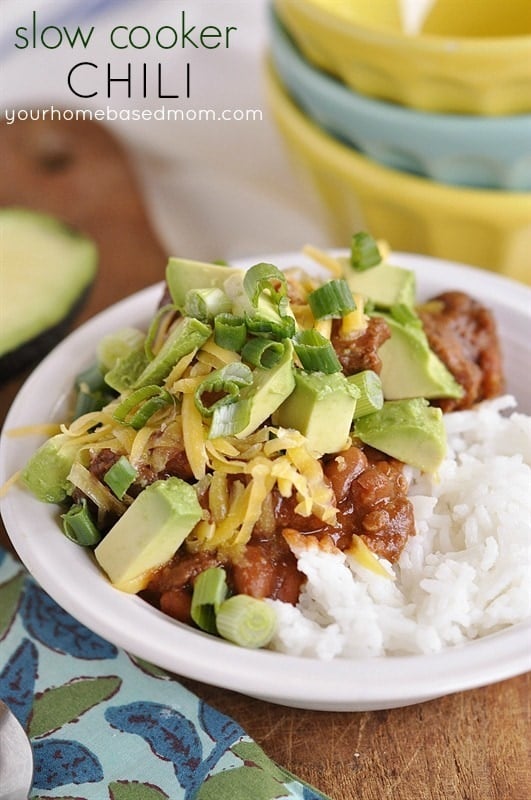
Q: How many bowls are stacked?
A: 3